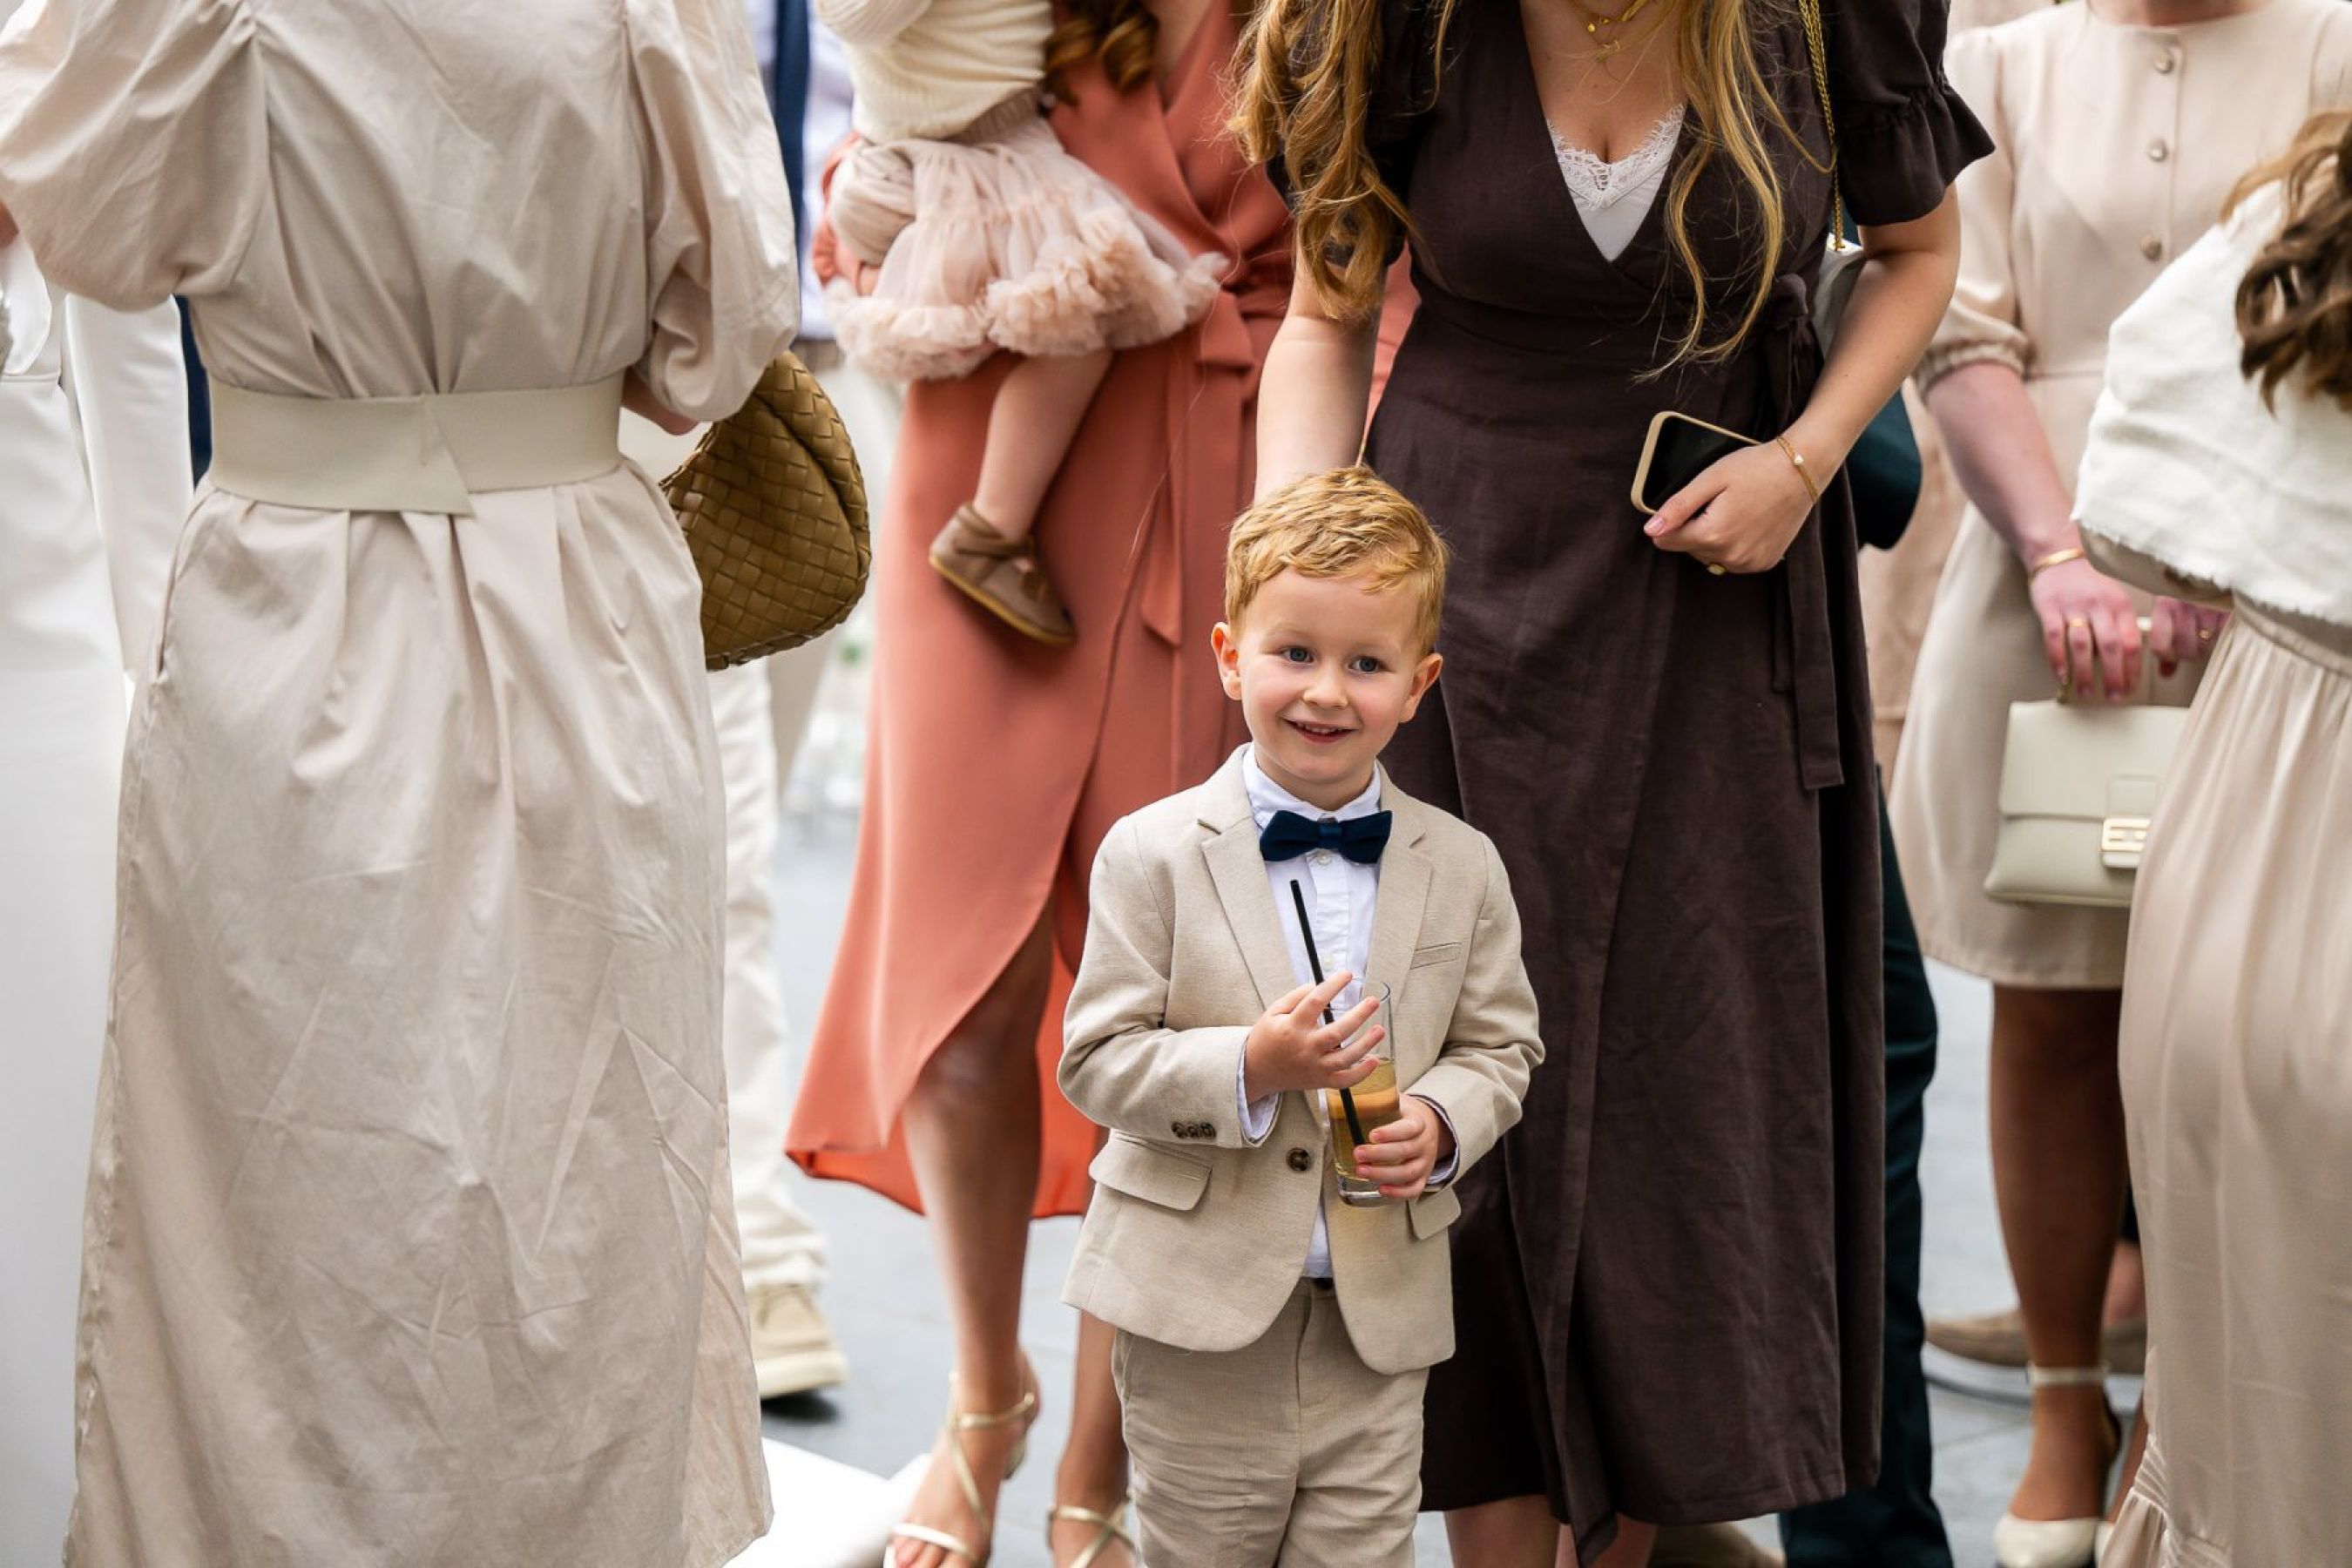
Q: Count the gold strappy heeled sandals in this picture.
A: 2